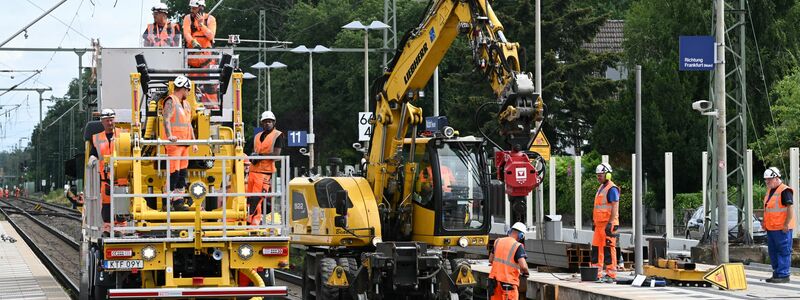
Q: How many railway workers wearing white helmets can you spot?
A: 8